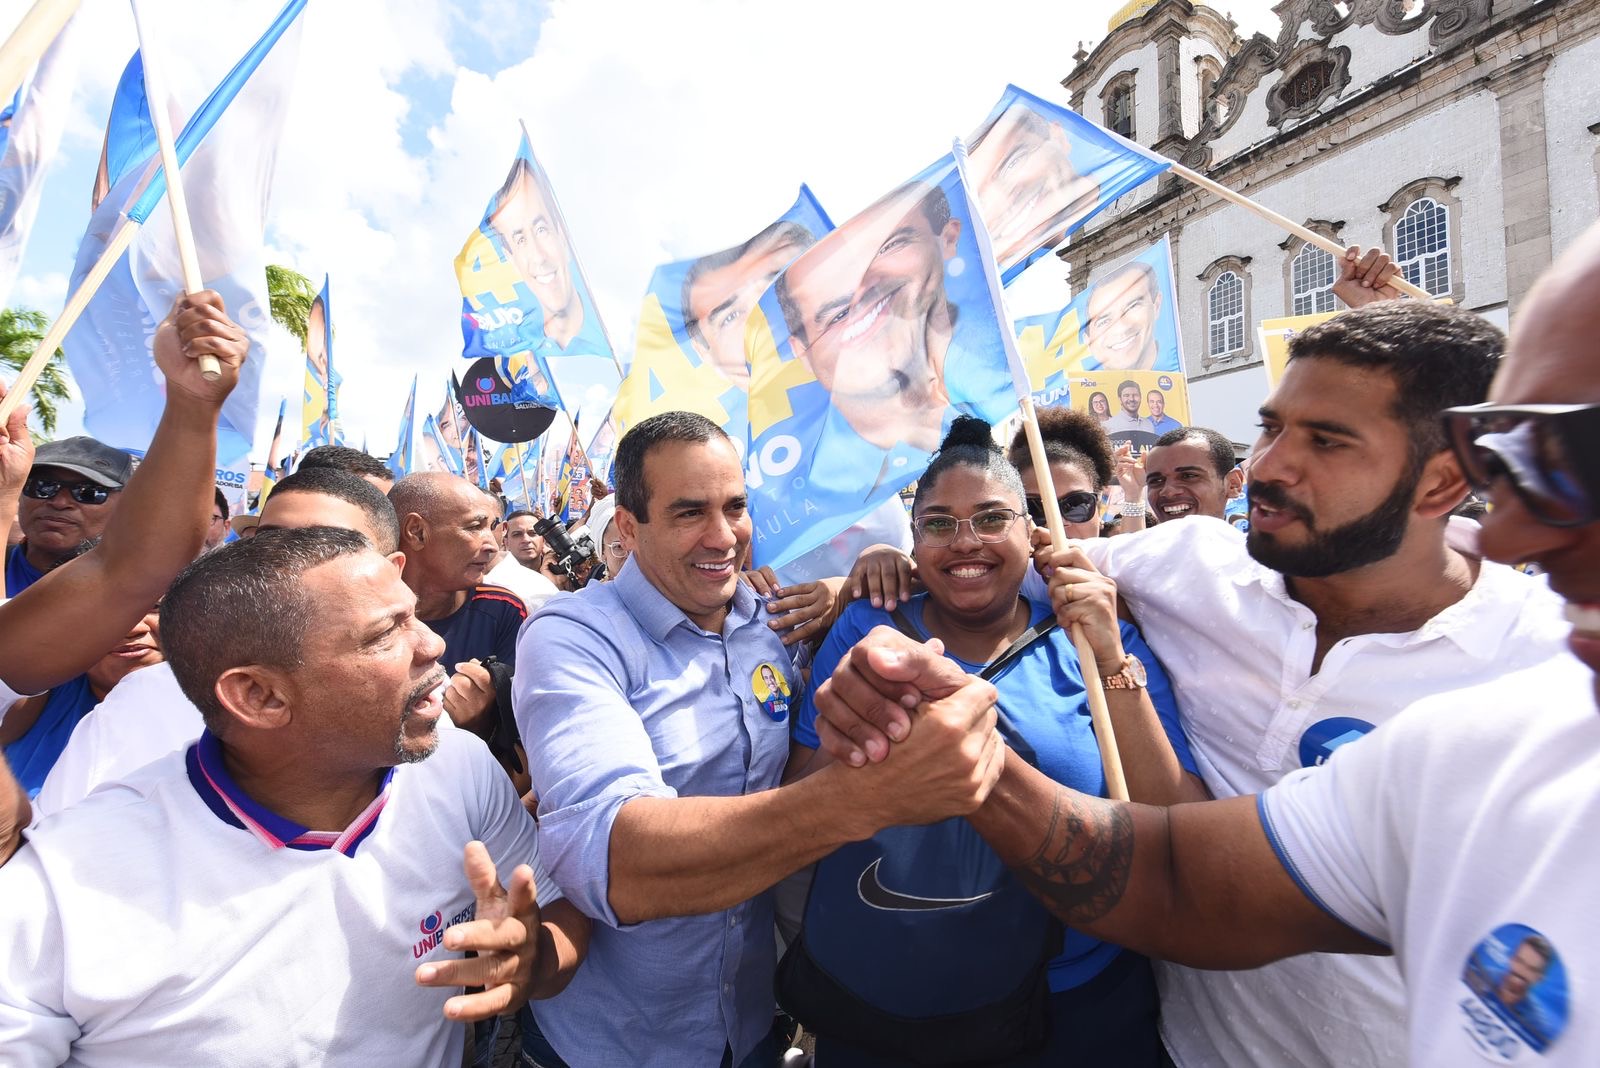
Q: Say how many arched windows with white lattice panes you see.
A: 3